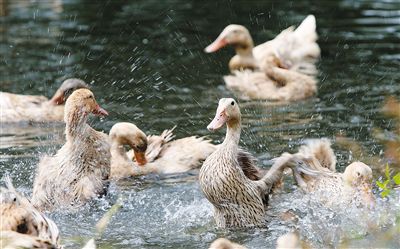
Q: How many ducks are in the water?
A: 8